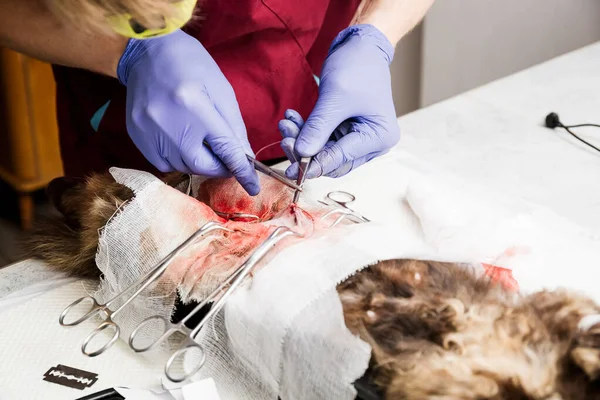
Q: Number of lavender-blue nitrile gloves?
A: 2